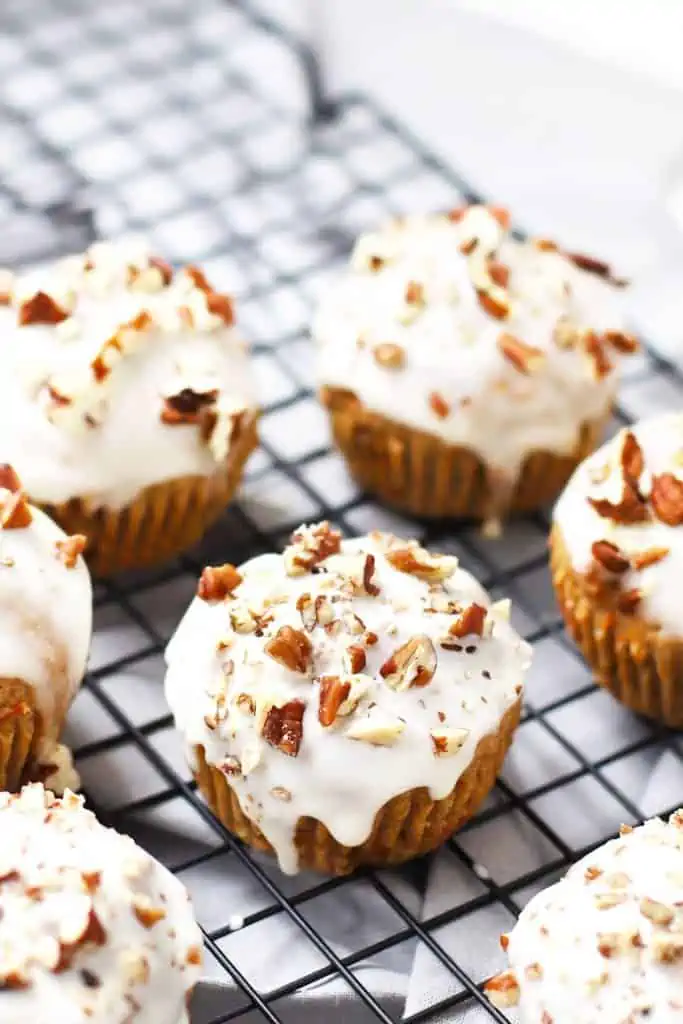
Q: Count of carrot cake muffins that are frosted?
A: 7